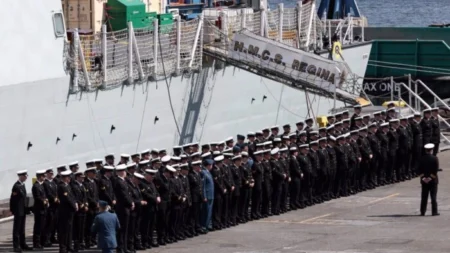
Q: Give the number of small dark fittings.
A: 7